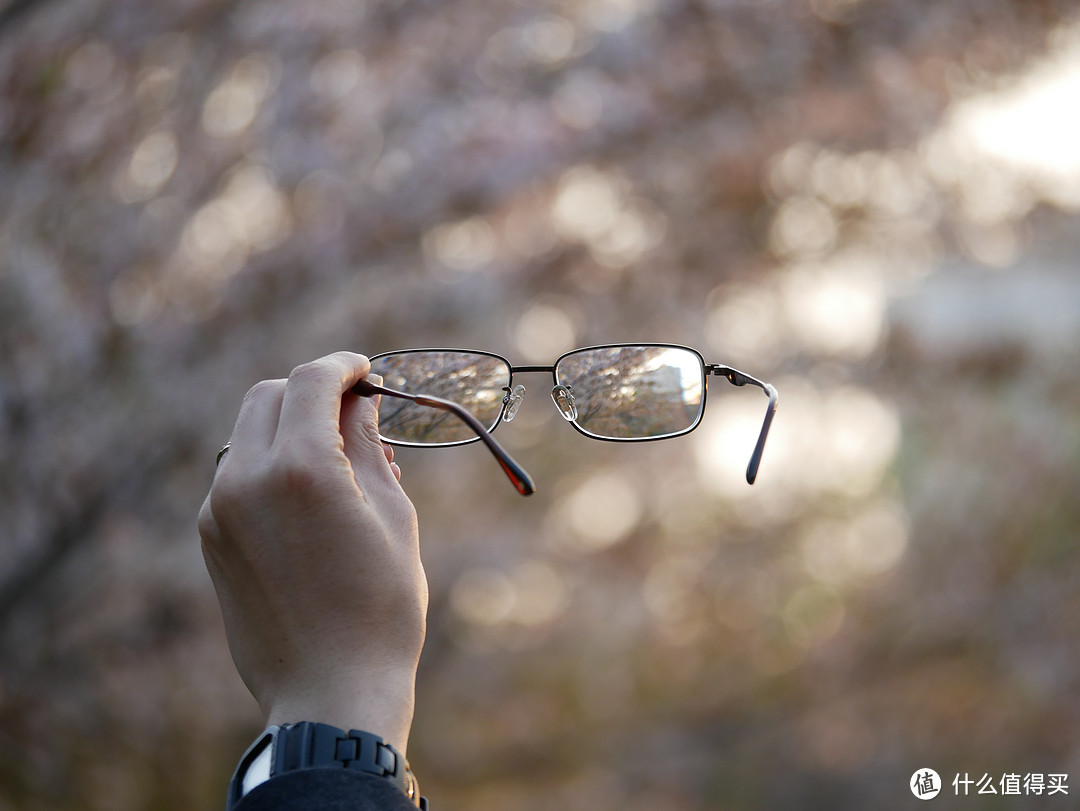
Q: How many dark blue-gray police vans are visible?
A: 0